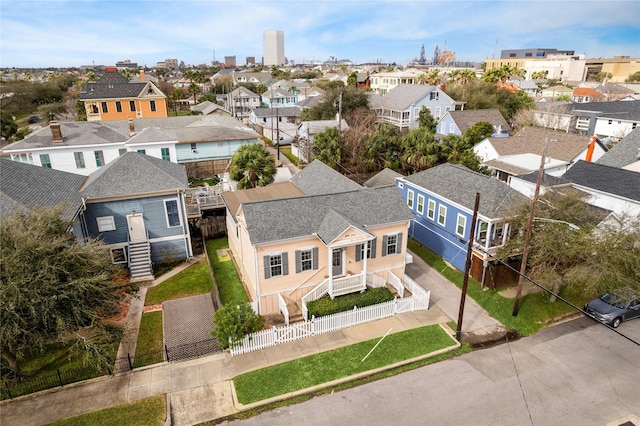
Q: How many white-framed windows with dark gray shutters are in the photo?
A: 4